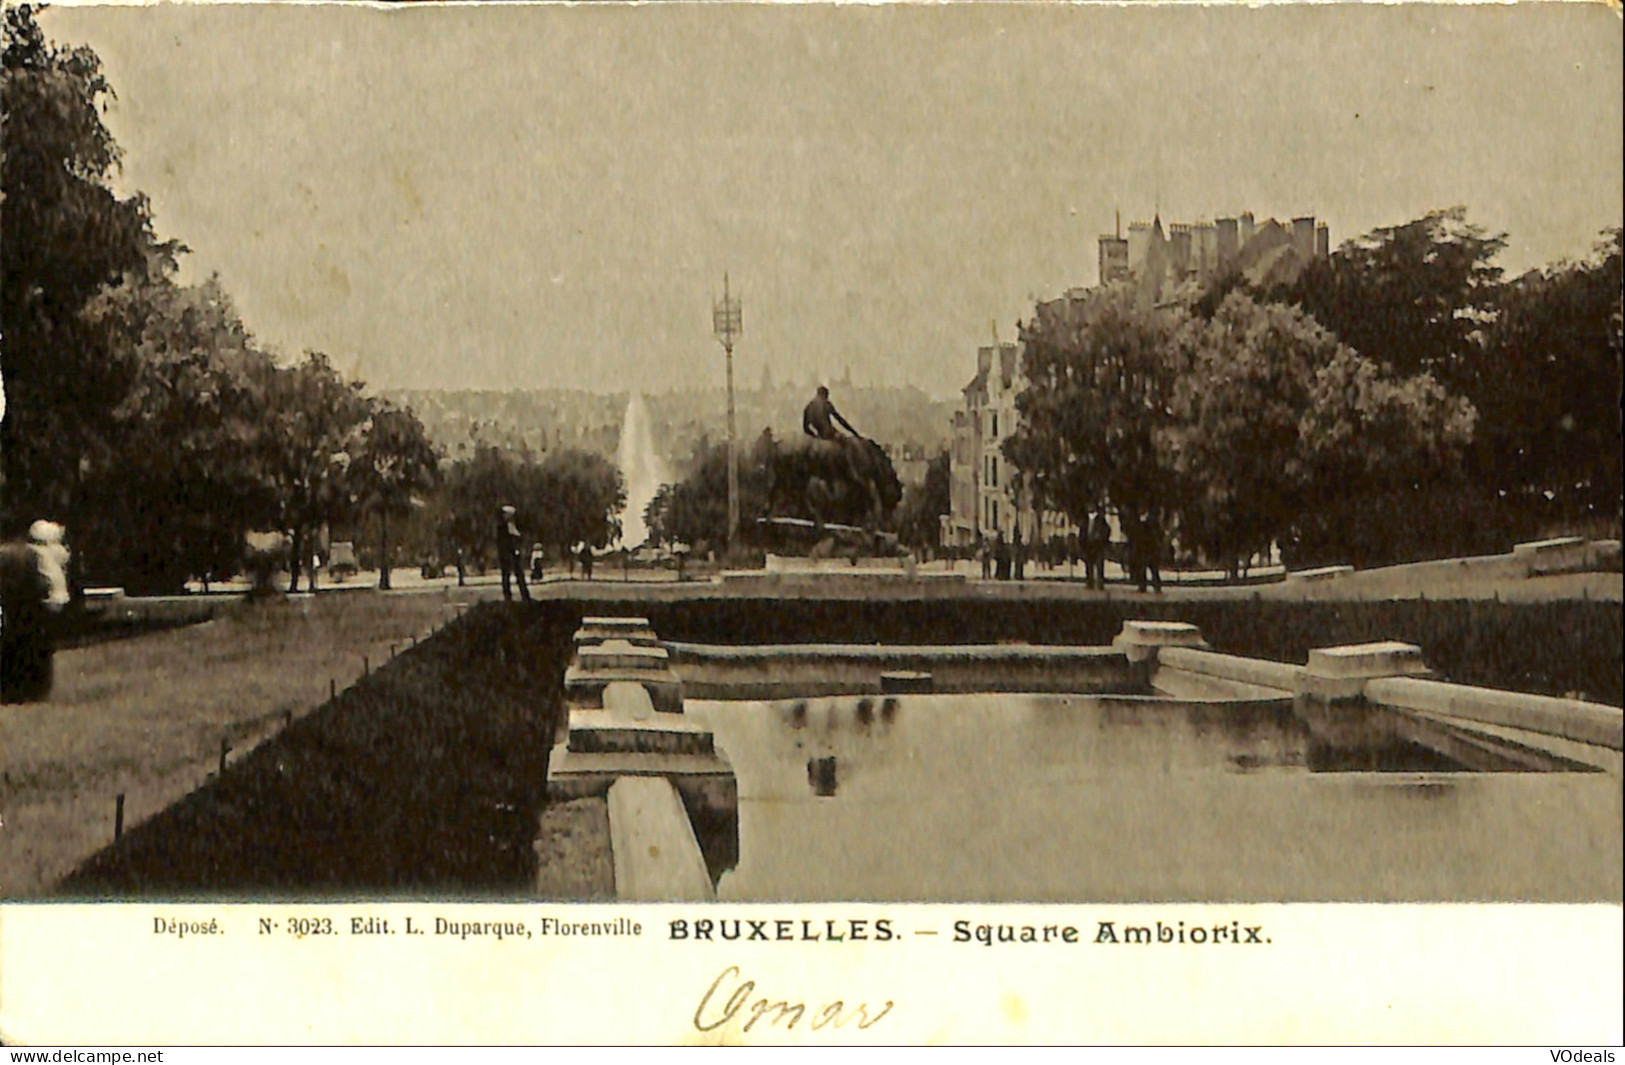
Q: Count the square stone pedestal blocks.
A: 5